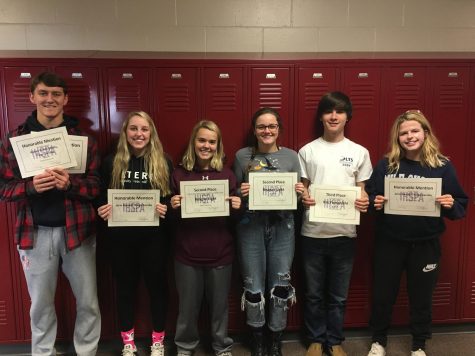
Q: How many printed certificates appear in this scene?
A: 7